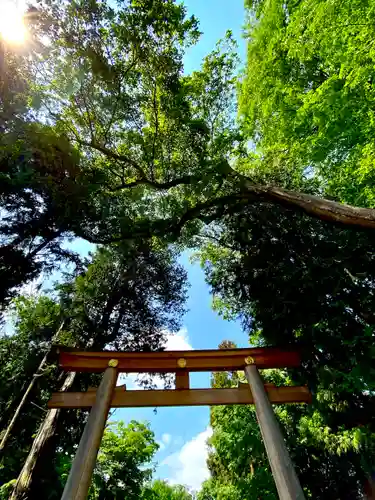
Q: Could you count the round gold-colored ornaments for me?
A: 3